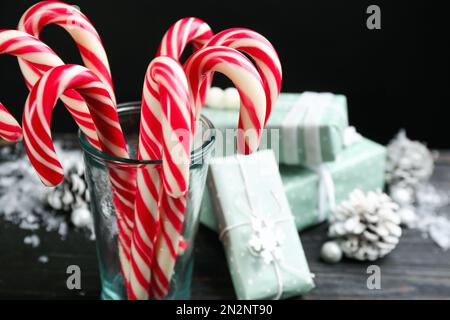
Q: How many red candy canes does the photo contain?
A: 7